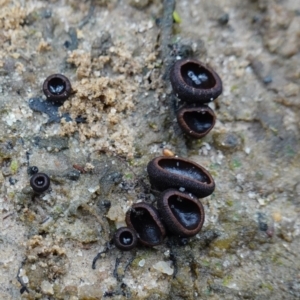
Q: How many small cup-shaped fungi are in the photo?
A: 8